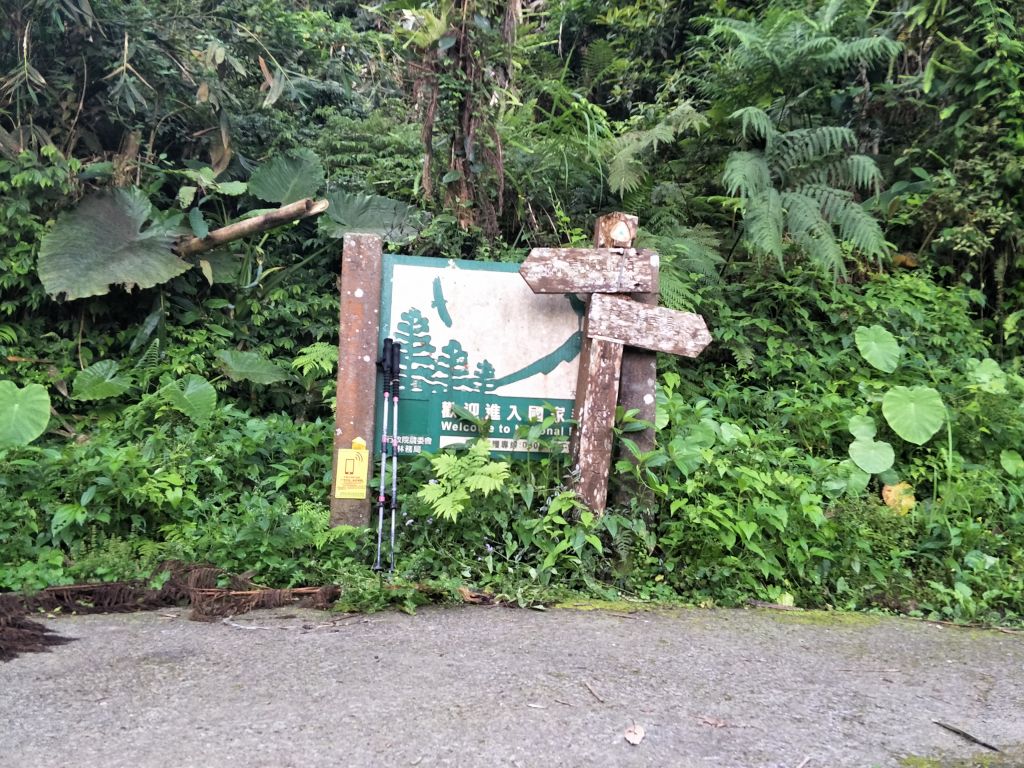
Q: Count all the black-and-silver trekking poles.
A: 2